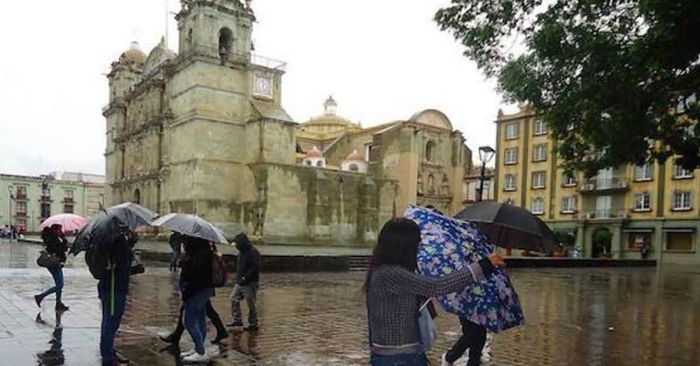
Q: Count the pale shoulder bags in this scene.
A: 1